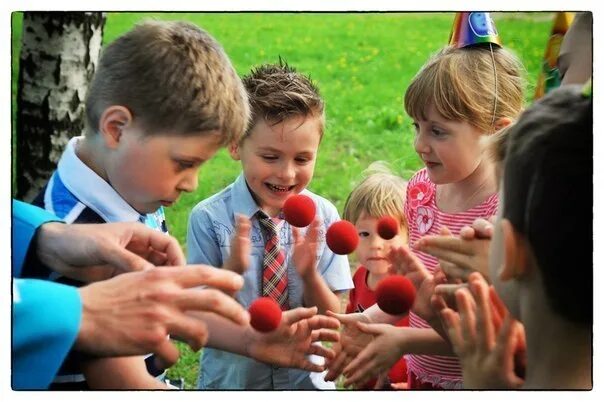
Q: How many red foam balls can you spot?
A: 5